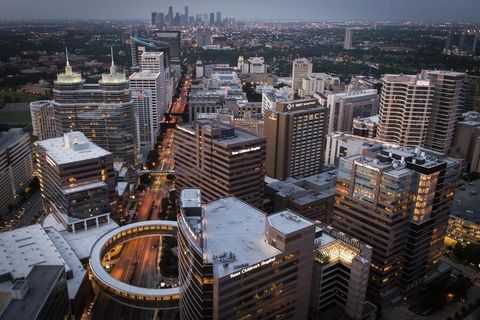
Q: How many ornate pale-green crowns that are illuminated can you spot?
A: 2